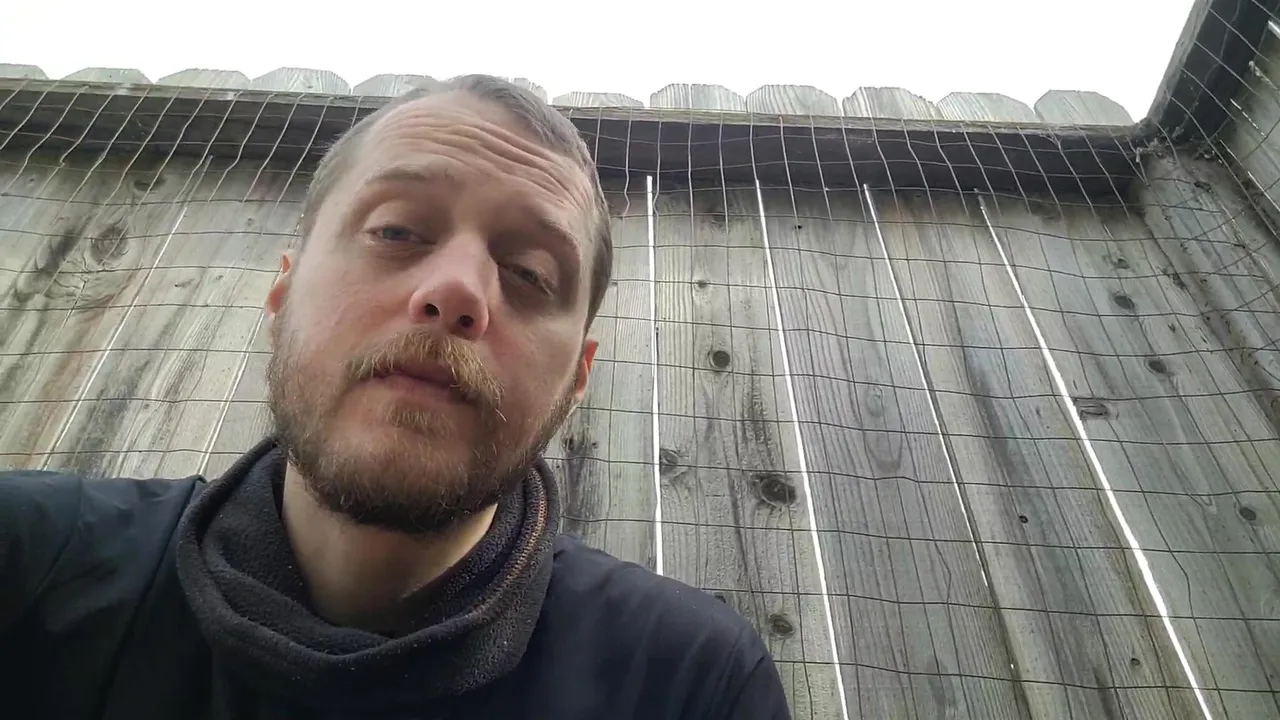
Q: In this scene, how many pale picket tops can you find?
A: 12